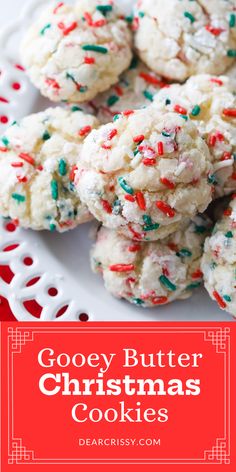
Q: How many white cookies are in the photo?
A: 8